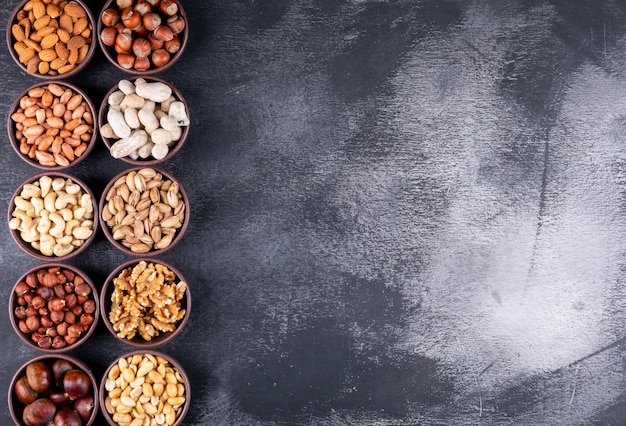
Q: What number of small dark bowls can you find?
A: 10